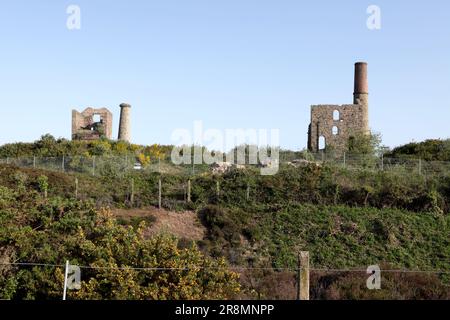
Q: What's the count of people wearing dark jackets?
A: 0